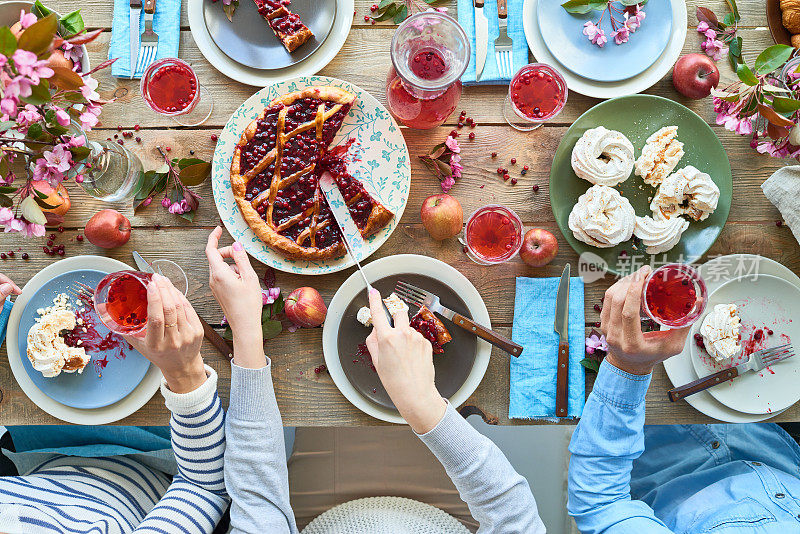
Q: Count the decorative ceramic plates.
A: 1